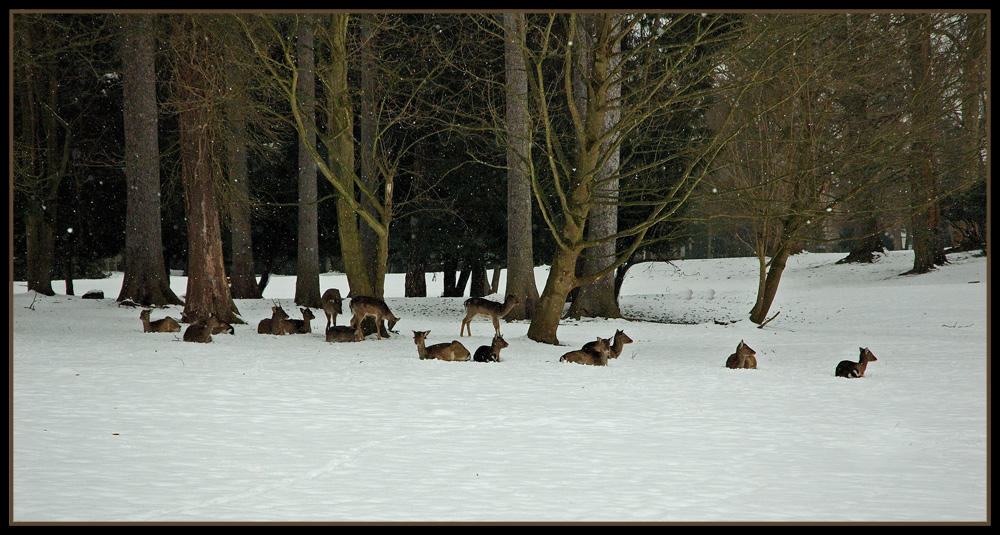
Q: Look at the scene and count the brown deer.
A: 15